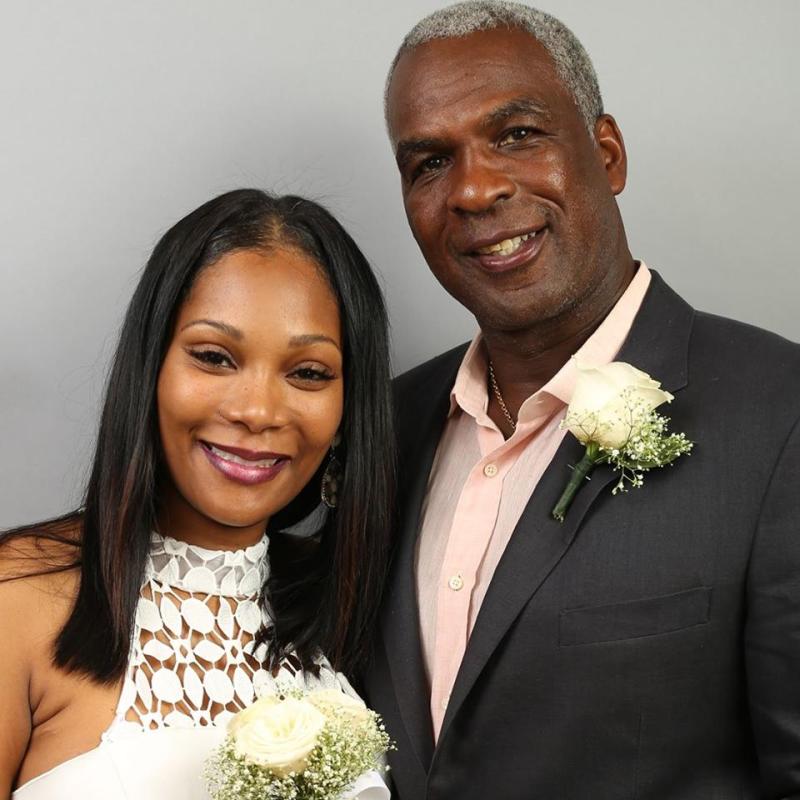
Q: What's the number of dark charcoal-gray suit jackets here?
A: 1